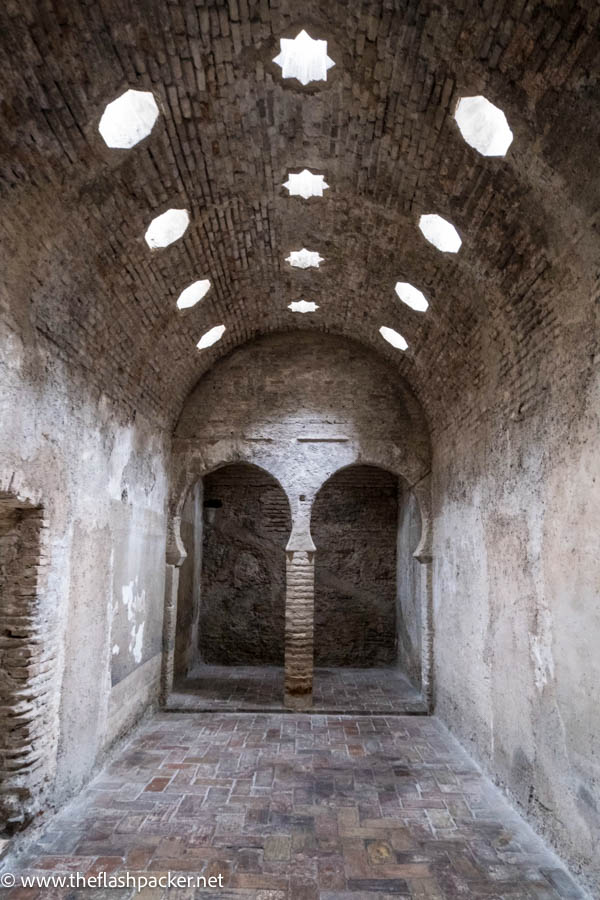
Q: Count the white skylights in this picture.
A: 12